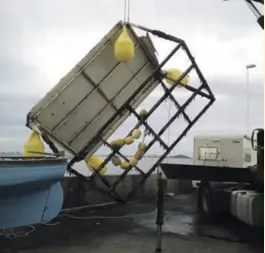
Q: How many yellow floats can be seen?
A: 14